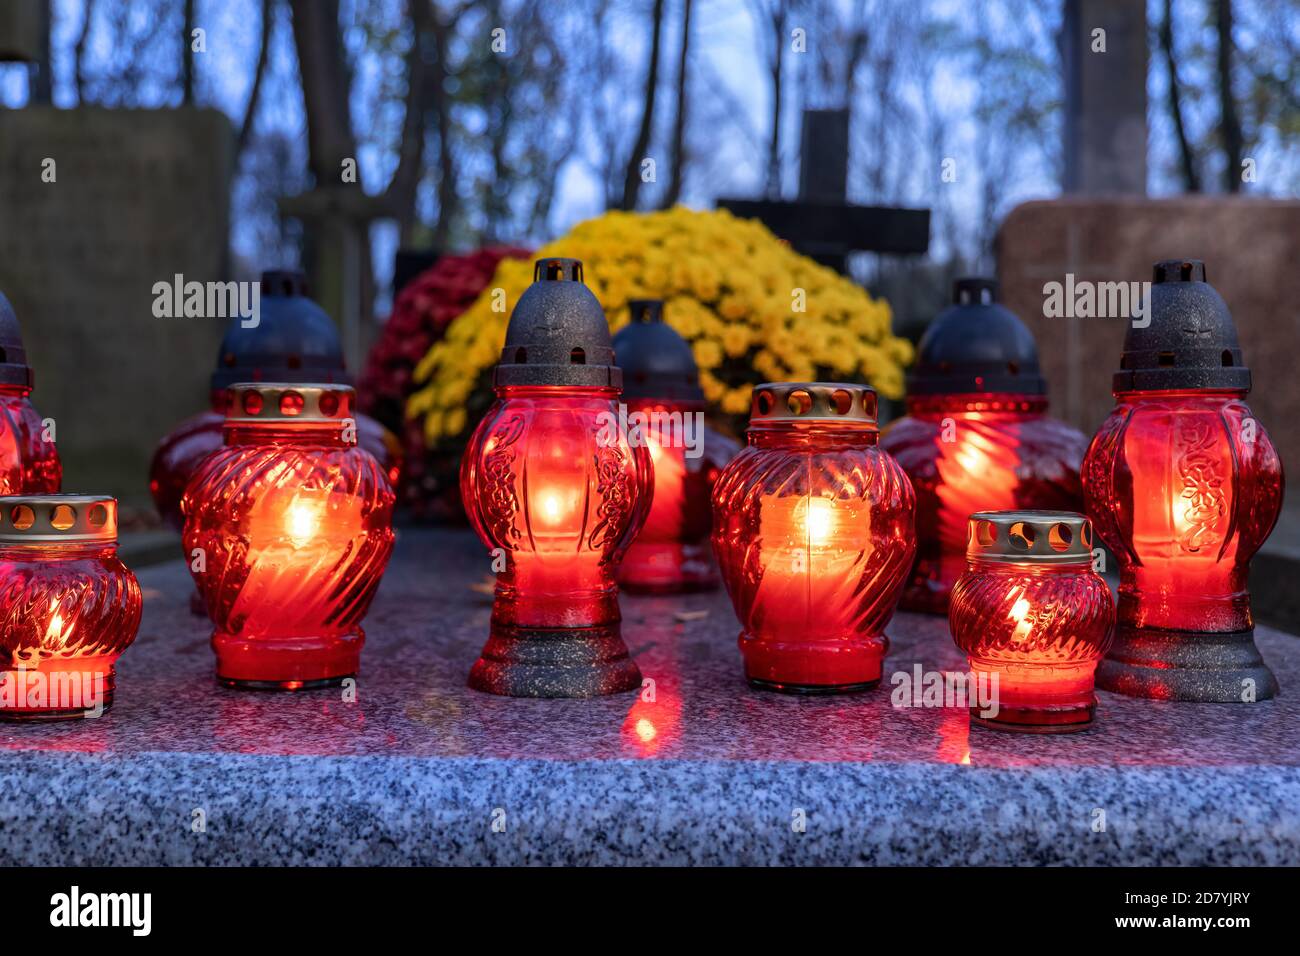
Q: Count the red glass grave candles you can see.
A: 10